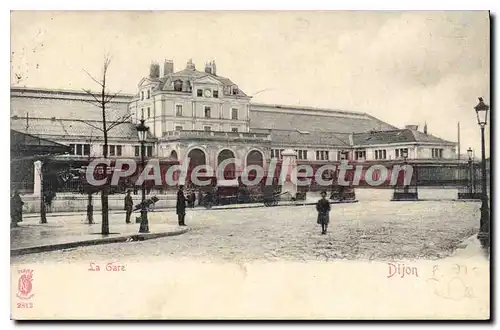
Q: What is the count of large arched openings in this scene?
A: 3